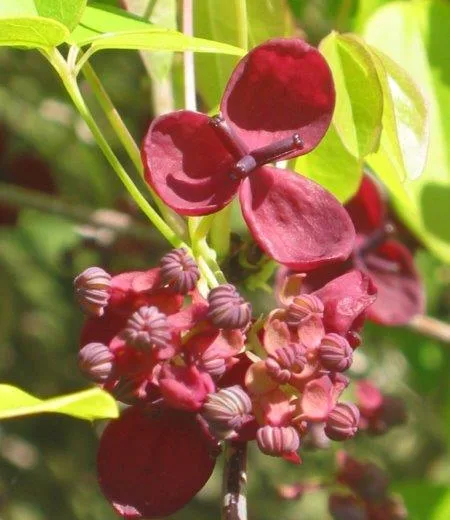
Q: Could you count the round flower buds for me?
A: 12